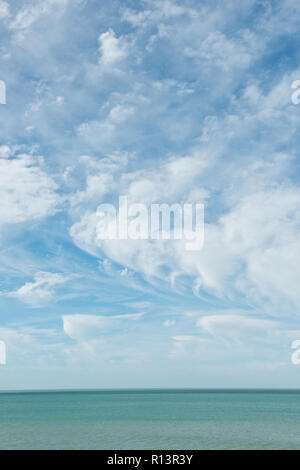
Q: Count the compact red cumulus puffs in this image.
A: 0